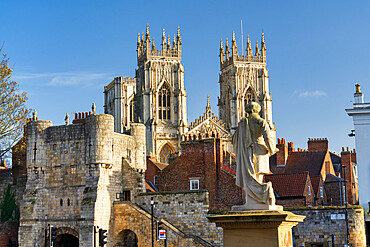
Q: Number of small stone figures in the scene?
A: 3